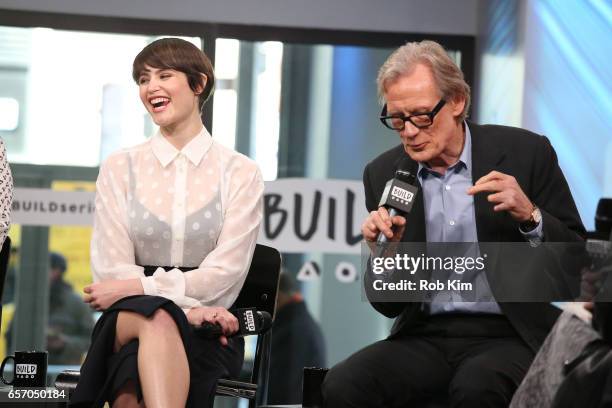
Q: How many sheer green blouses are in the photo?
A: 0